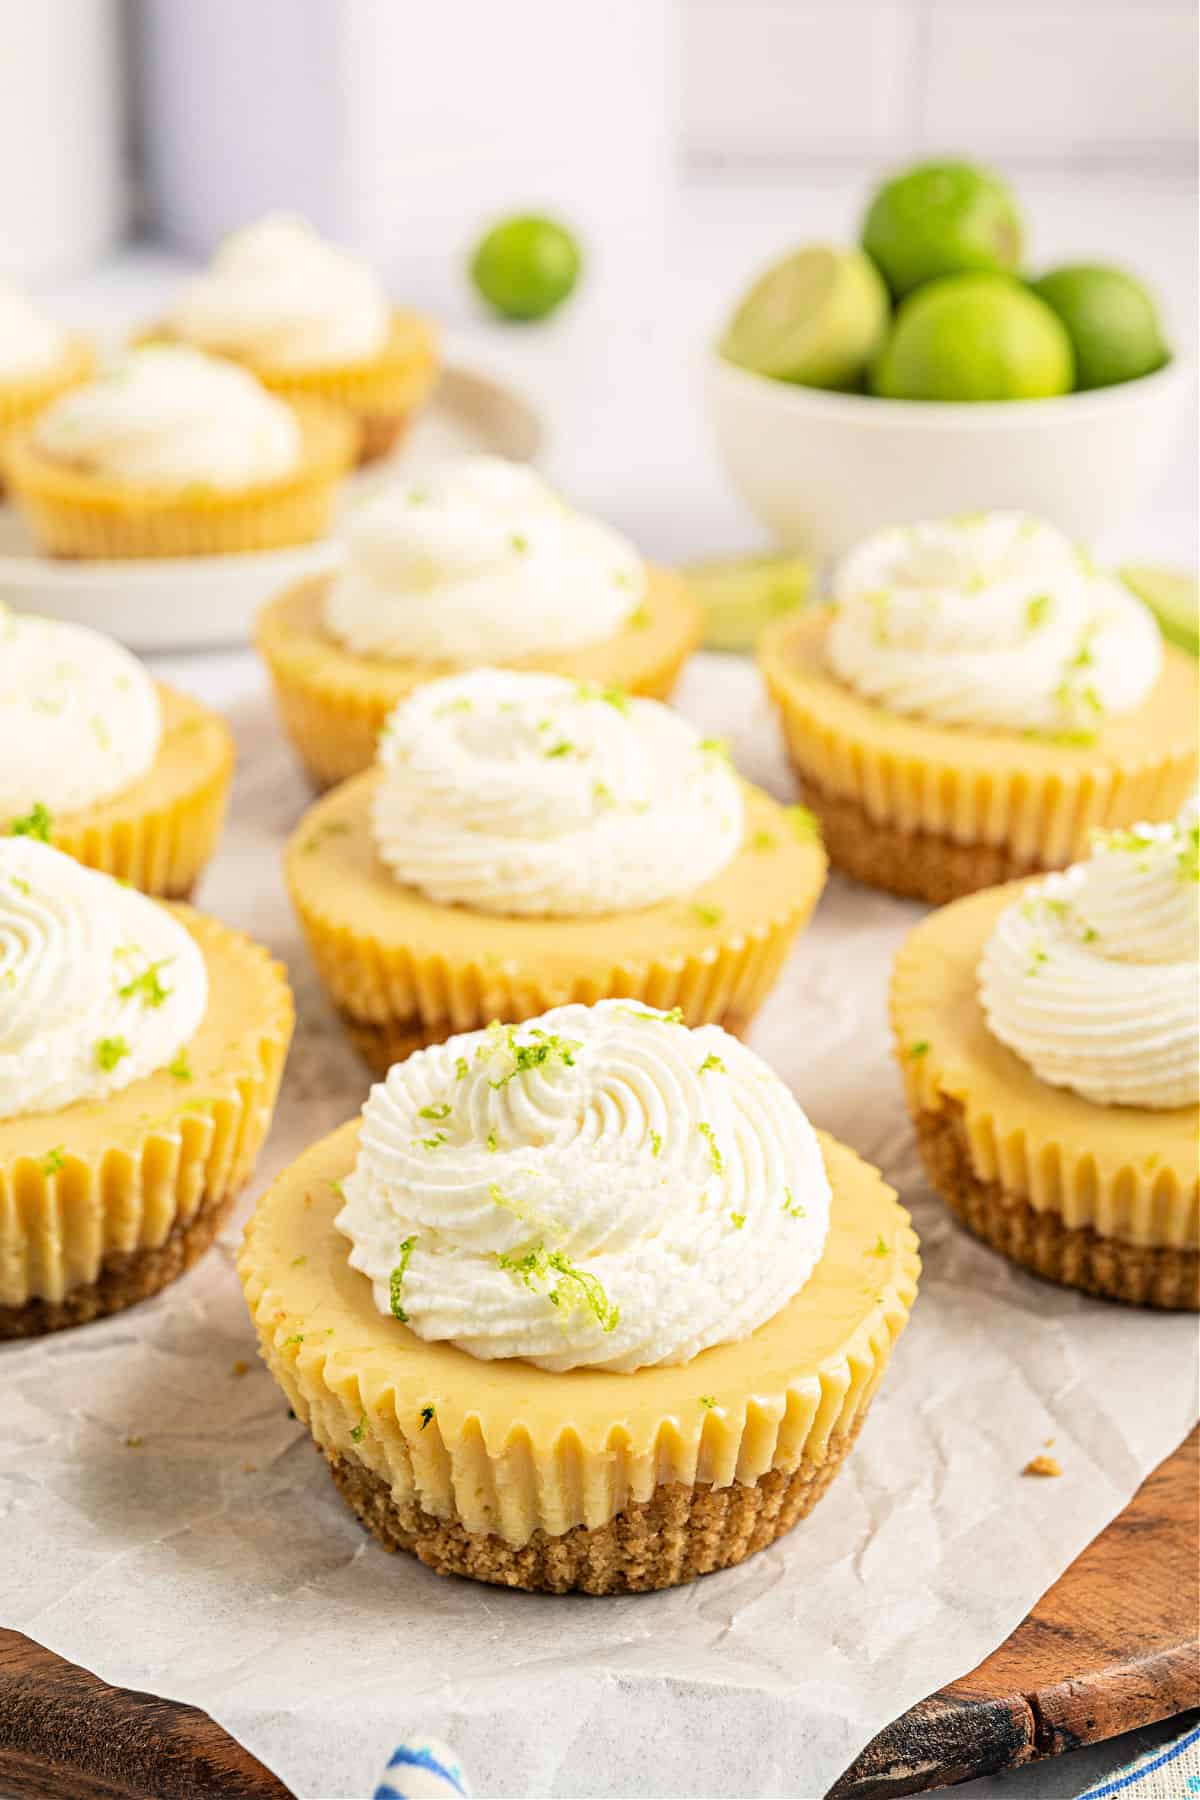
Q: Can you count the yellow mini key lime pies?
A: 10